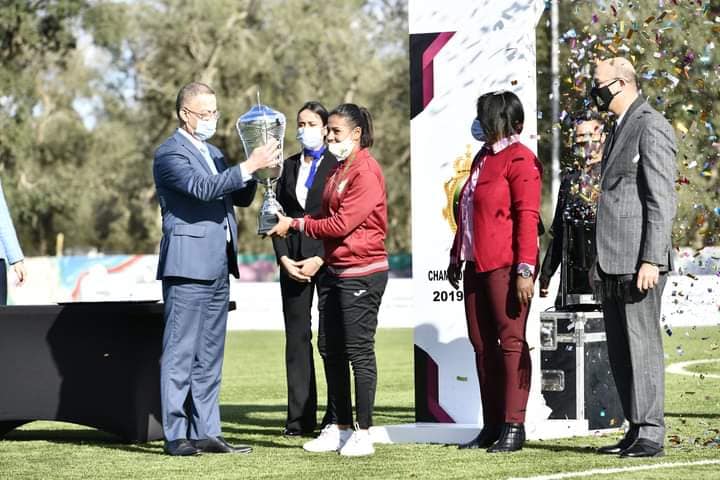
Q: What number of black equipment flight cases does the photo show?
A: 1